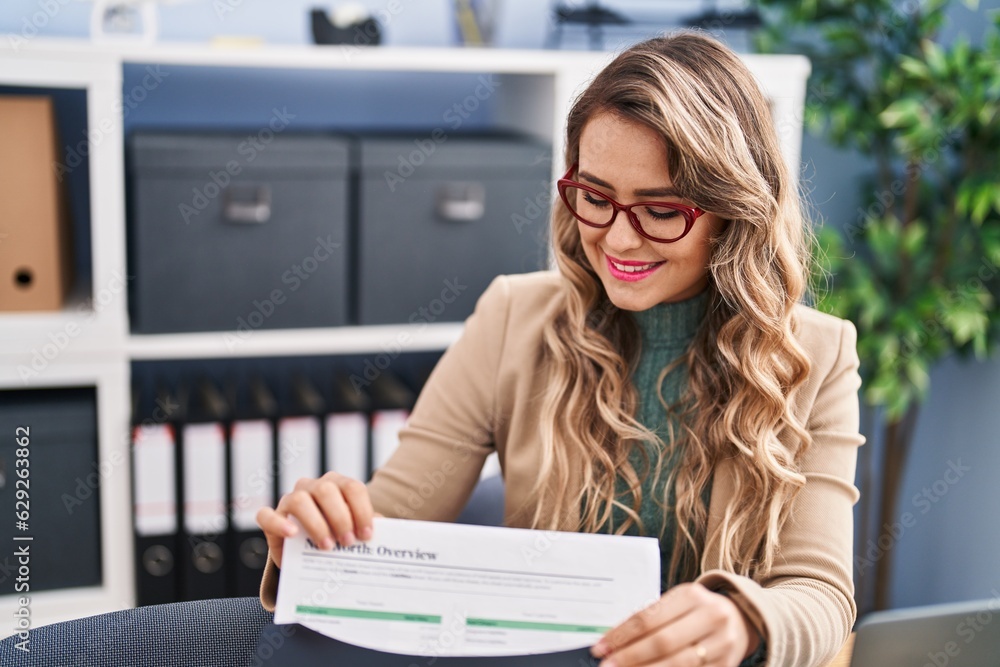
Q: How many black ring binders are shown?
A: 6